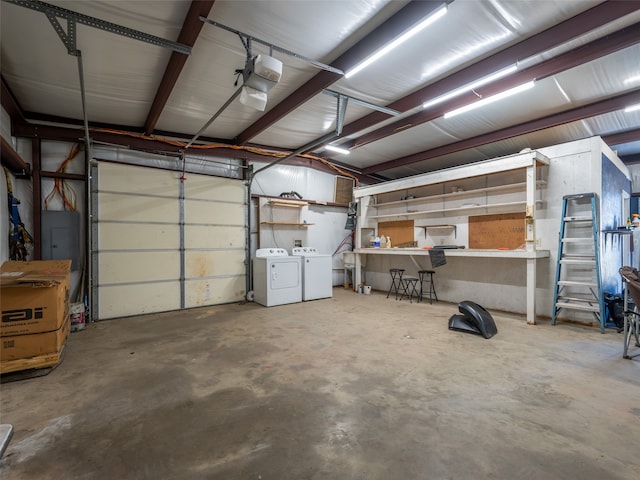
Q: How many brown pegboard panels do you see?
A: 2